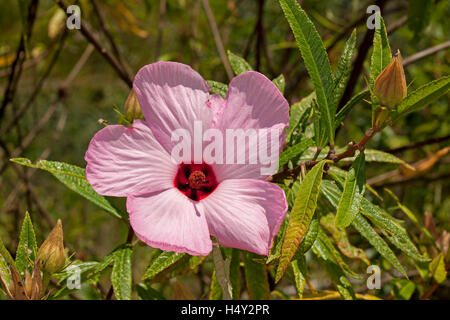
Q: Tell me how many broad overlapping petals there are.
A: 5